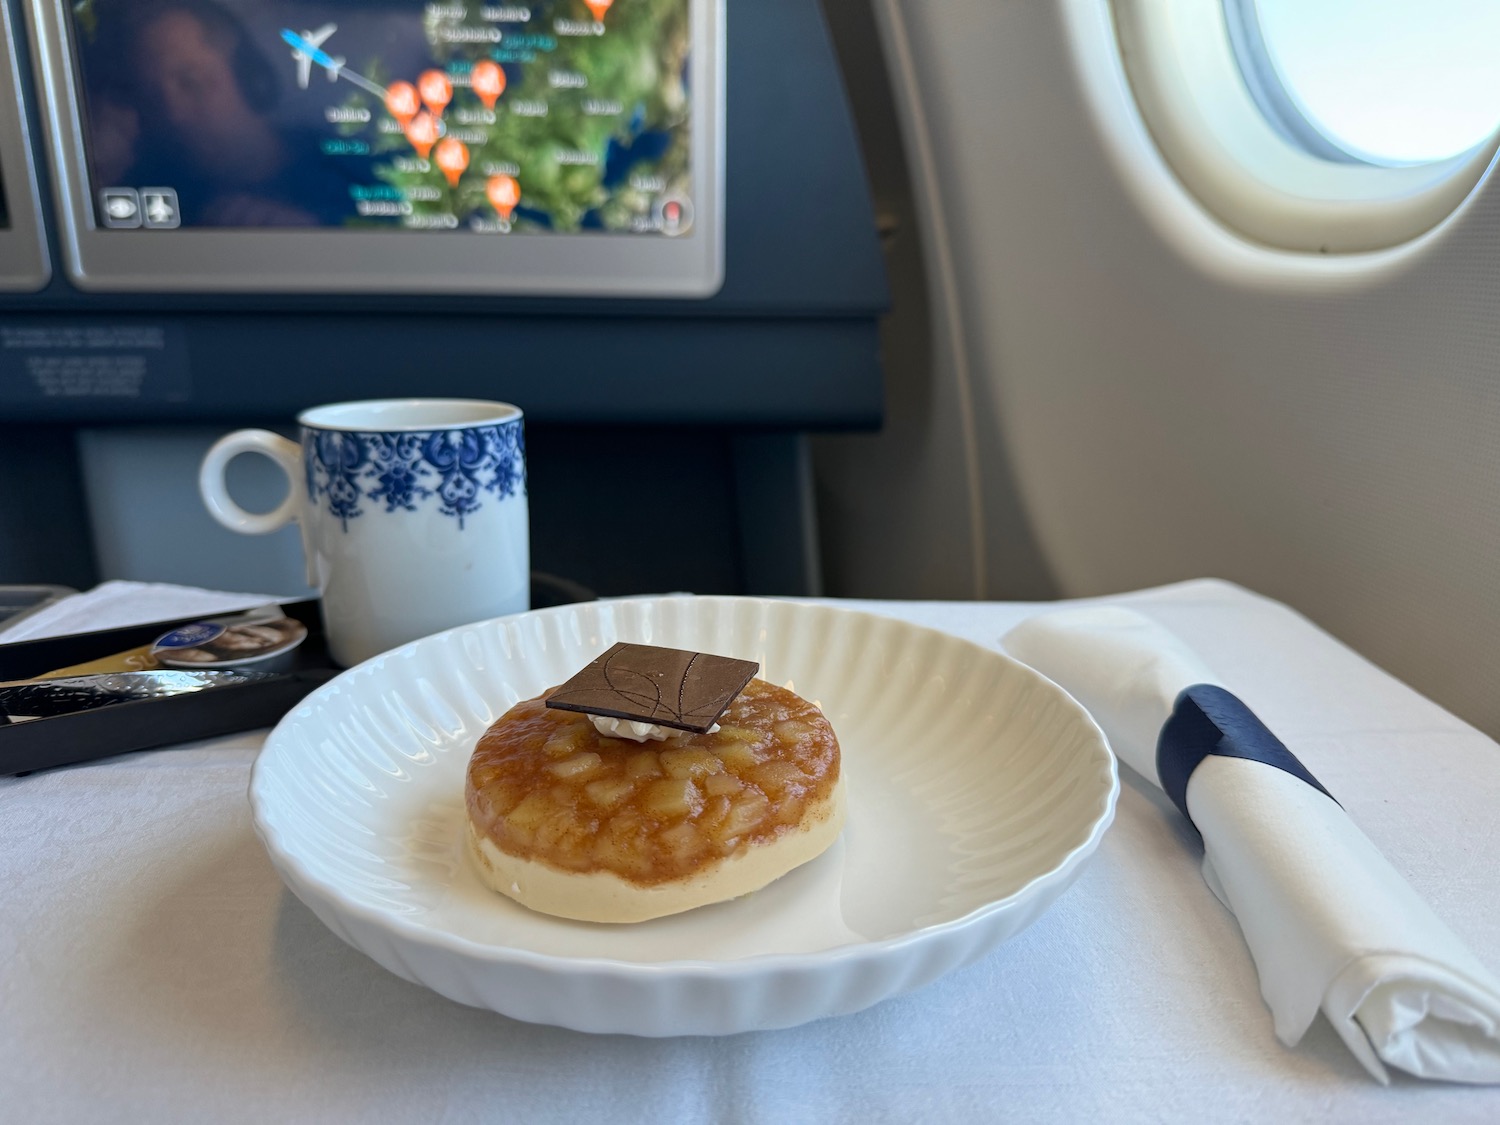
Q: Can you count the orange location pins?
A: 7